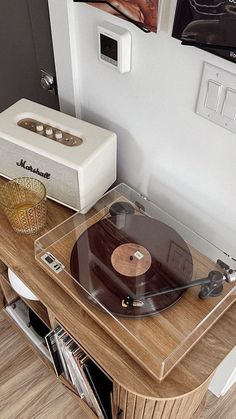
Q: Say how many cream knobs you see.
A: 3